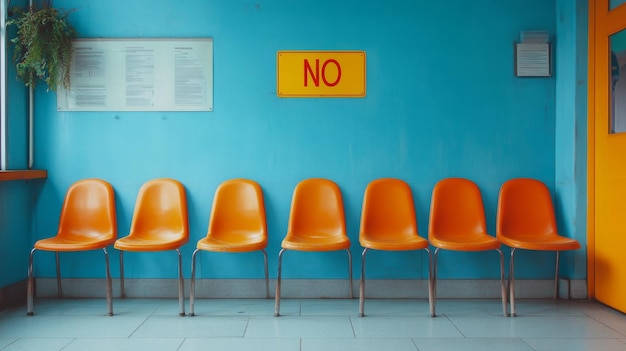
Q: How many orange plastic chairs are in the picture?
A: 7